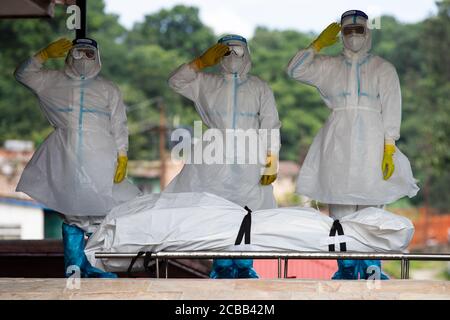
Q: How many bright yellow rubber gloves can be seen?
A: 6